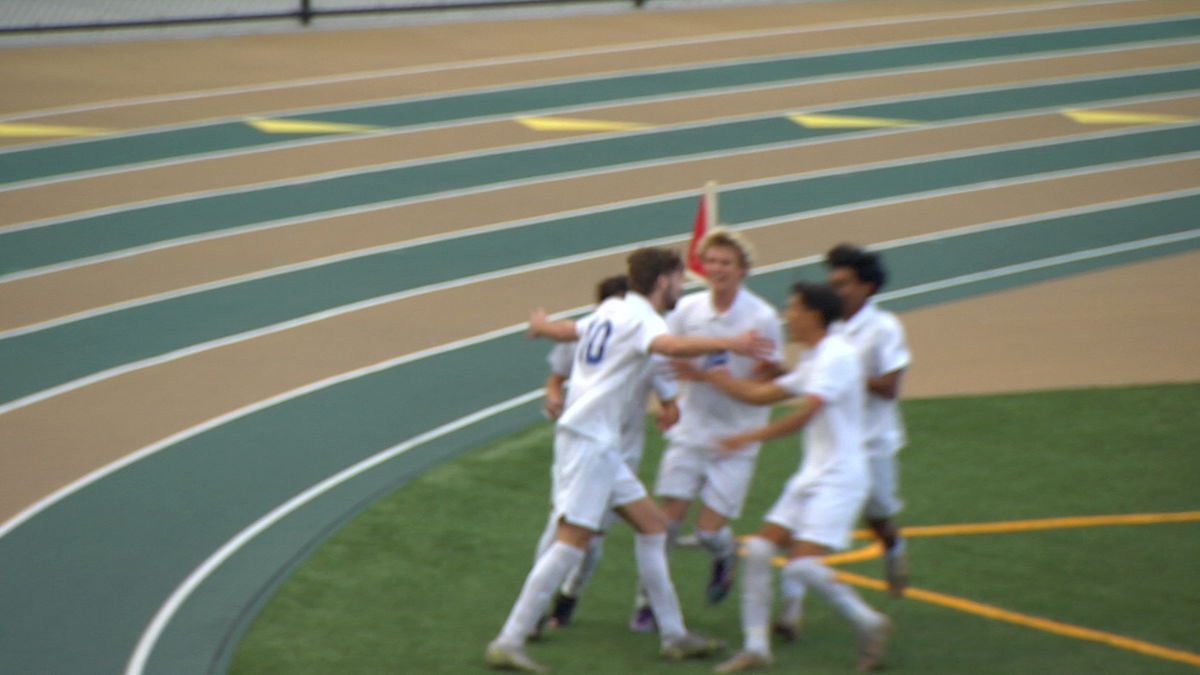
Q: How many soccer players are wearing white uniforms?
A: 5